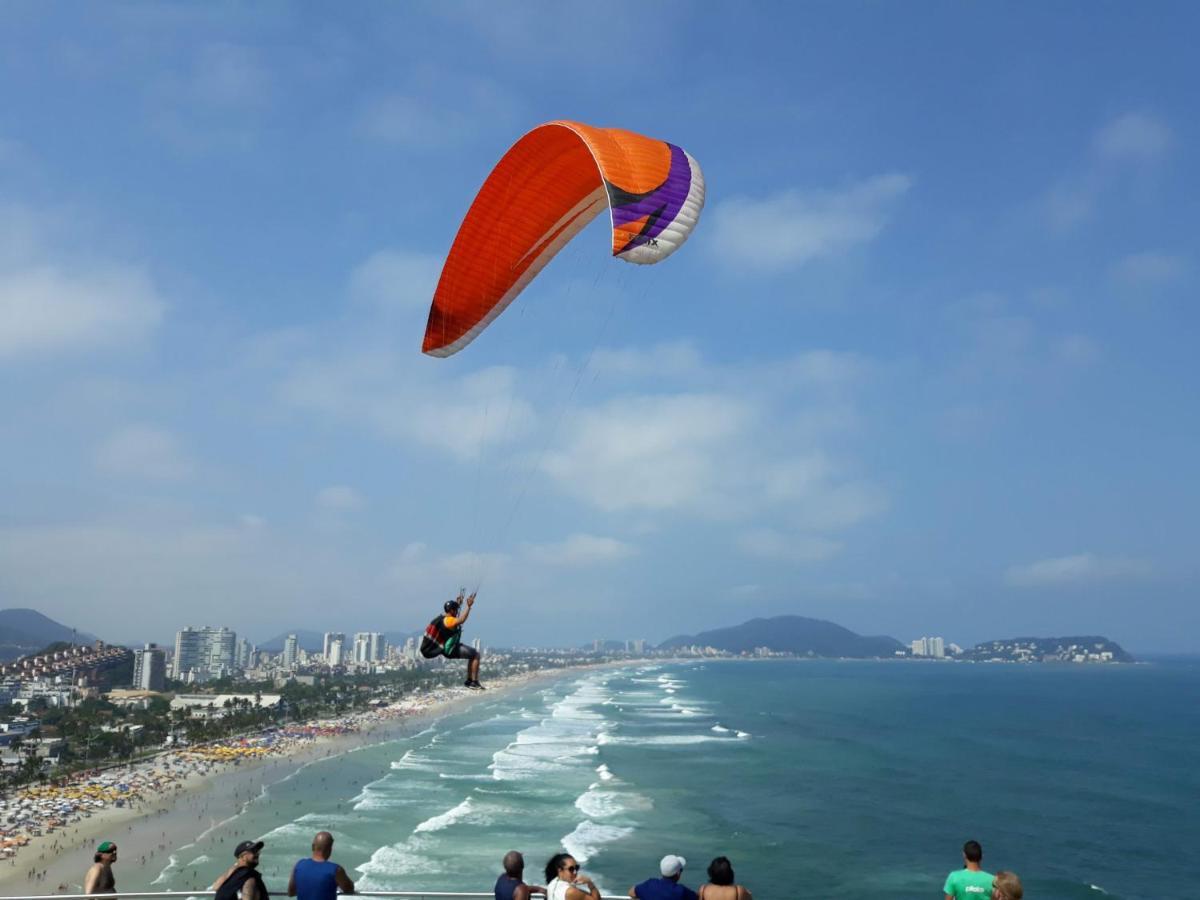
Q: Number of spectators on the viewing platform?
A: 9